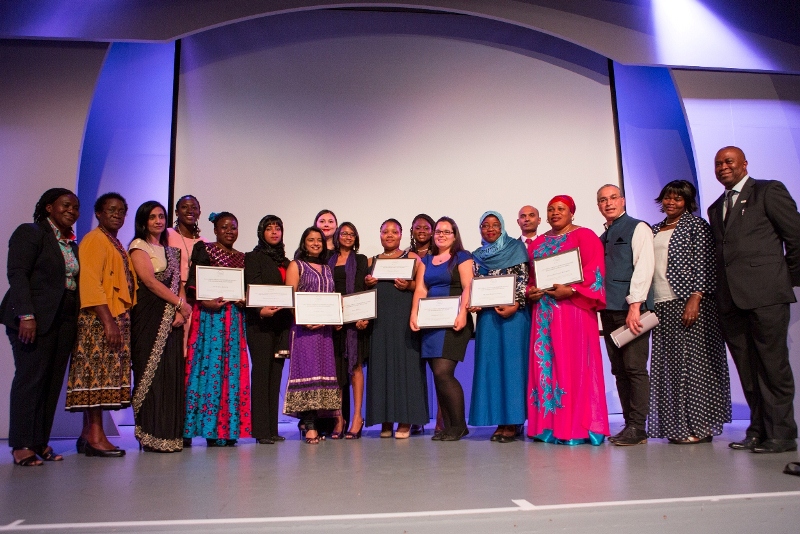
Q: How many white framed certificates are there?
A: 8